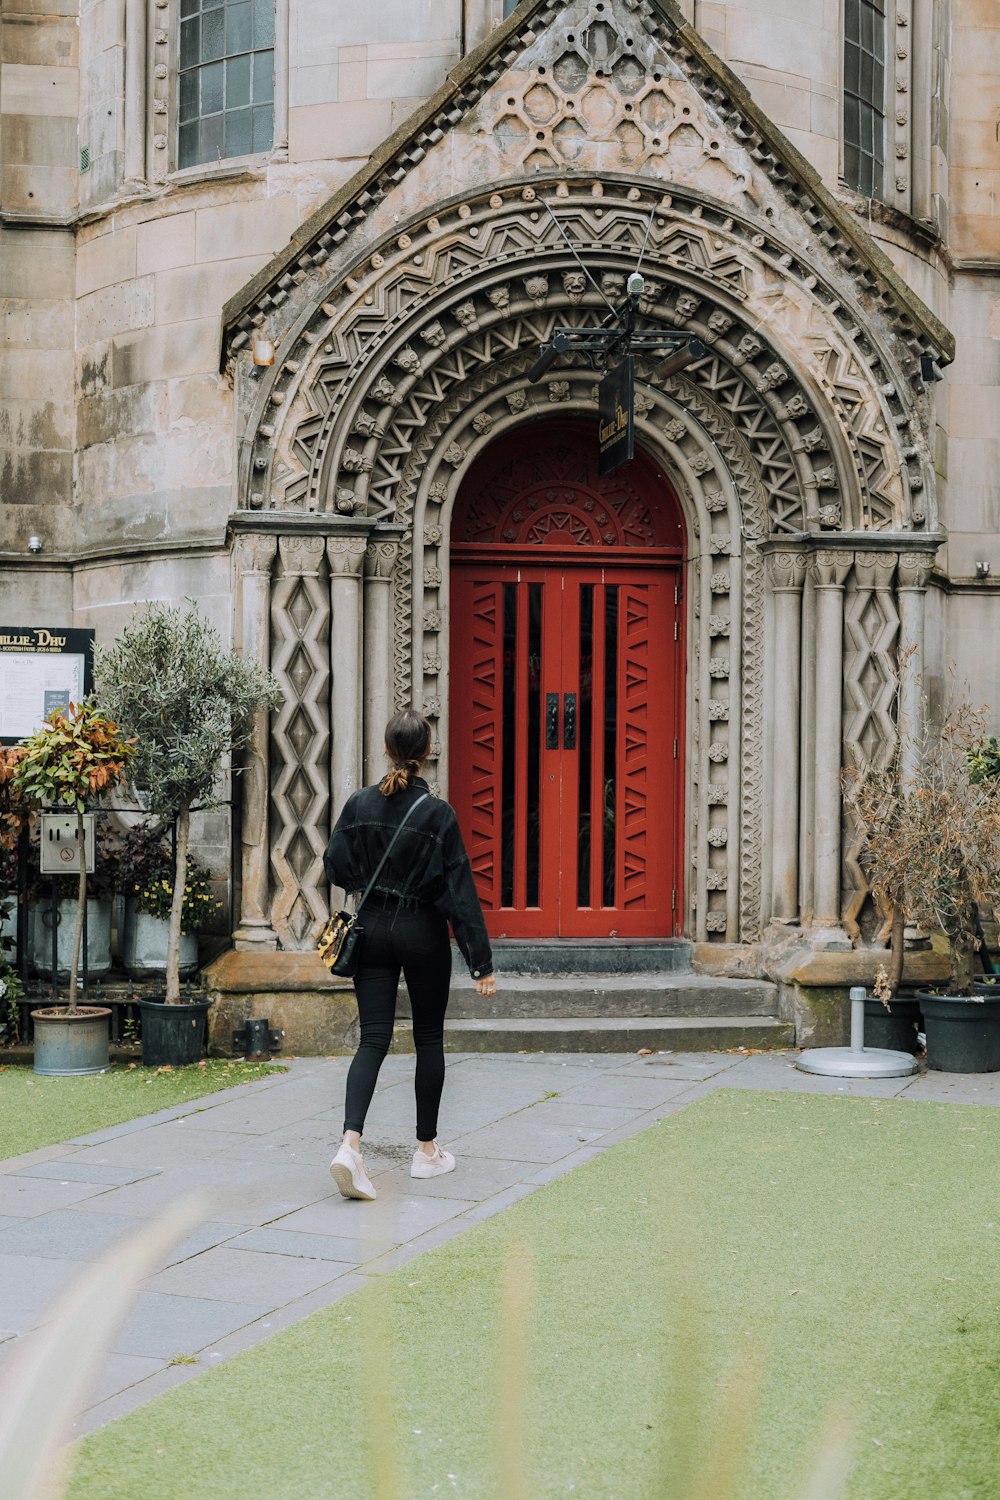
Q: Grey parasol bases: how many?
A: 1